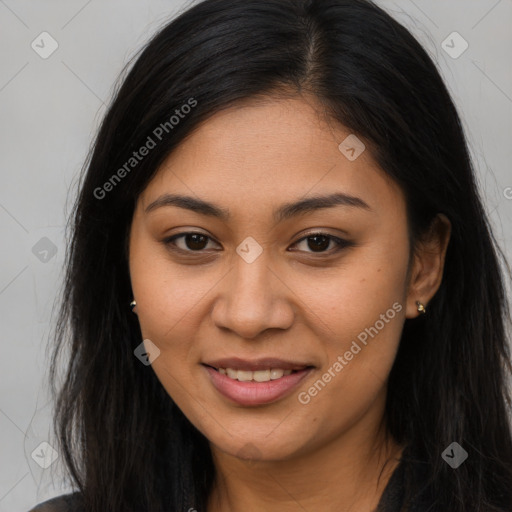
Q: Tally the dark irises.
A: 2